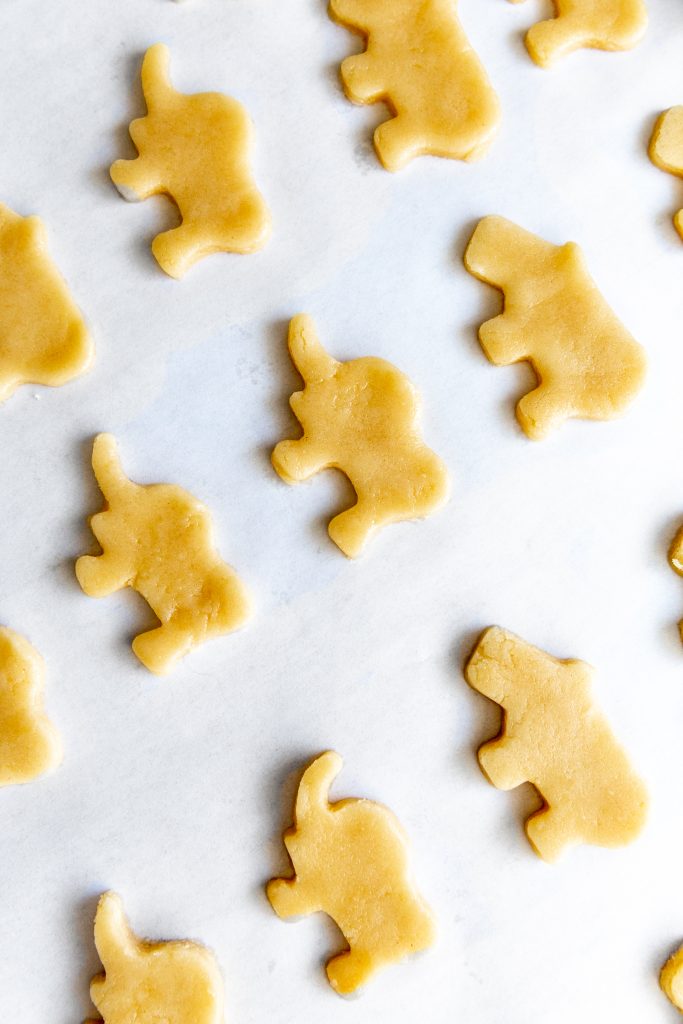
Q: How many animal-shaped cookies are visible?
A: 14